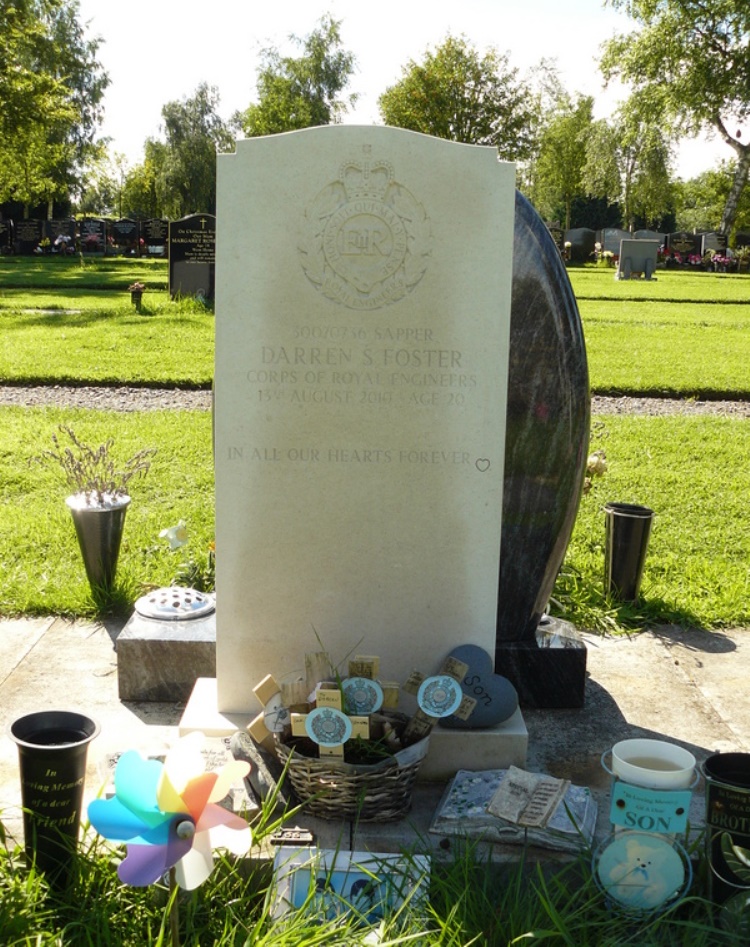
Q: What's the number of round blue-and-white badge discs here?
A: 3